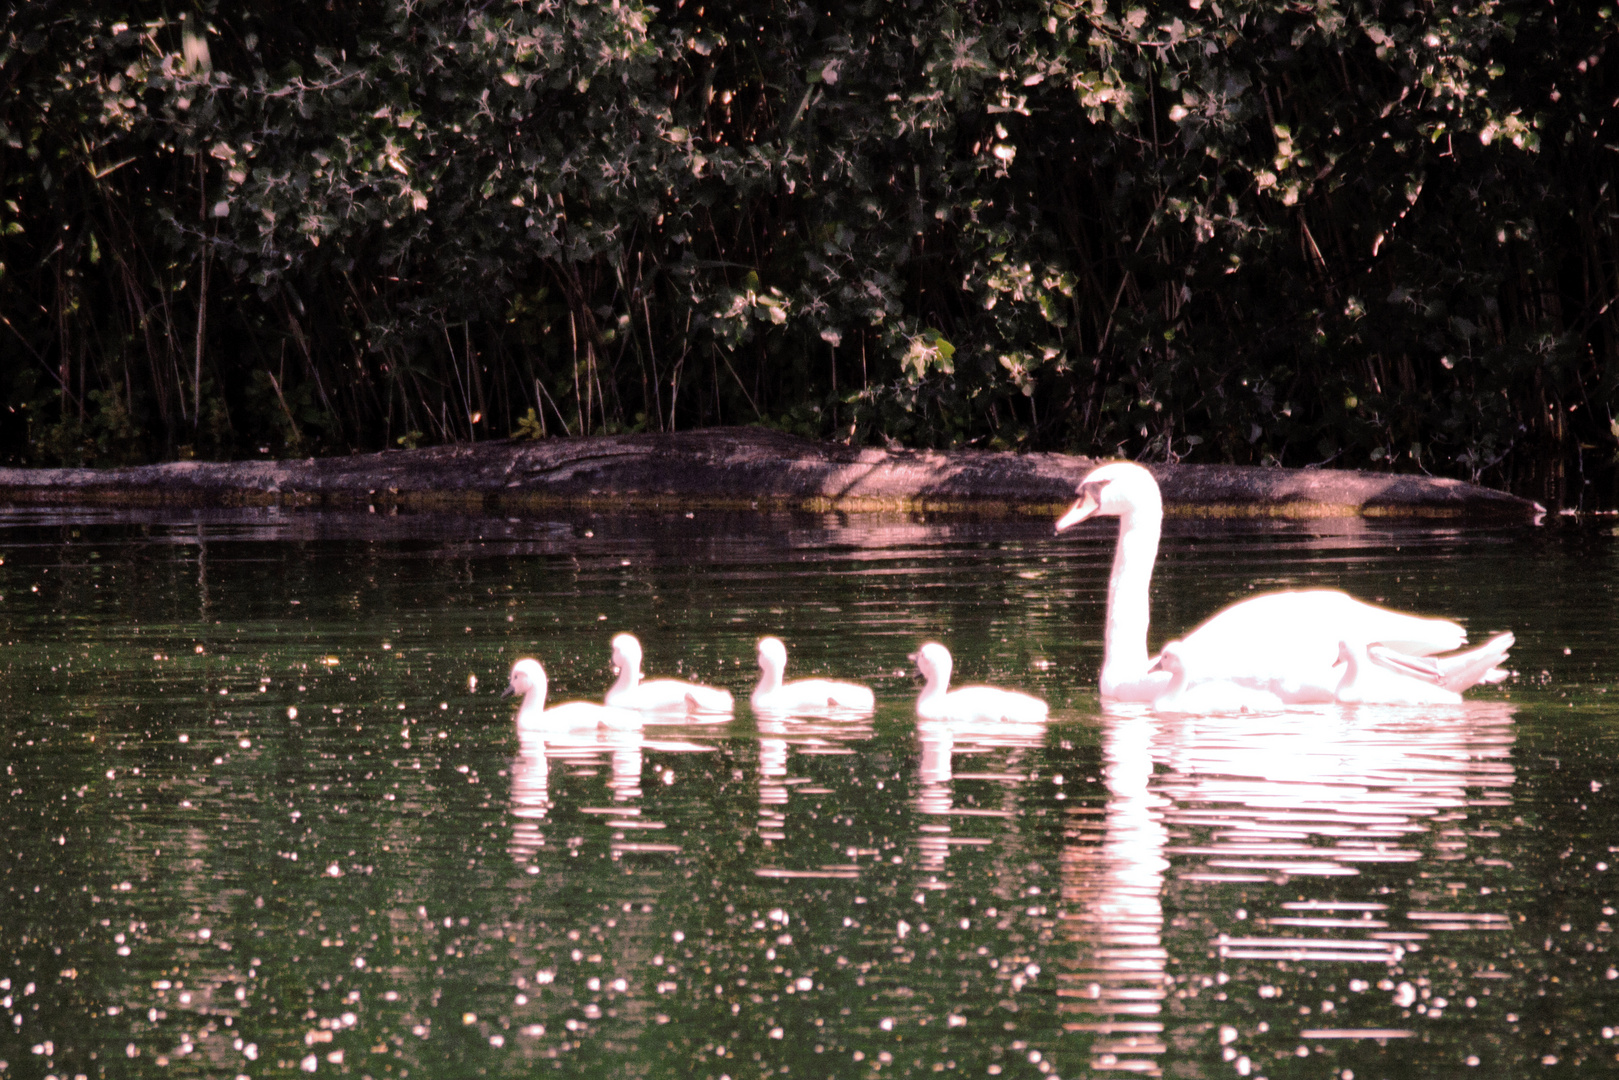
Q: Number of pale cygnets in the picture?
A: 6